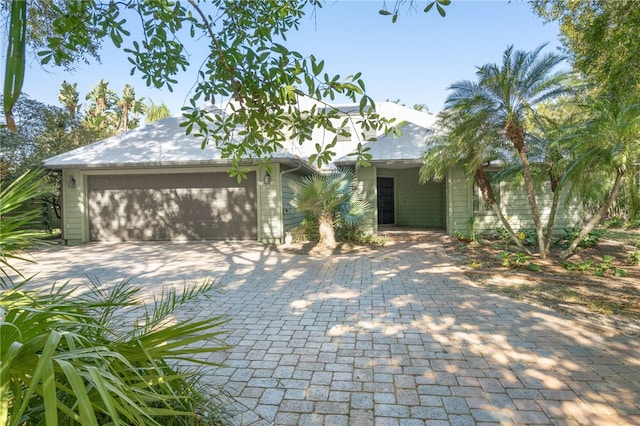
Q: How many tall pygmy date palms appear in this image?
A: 4